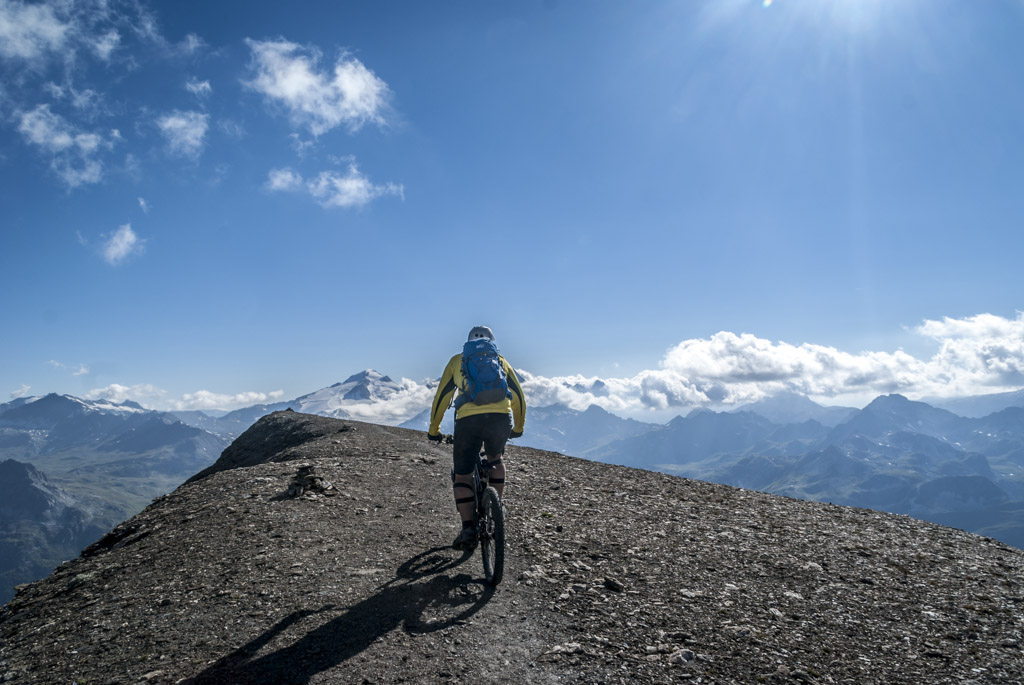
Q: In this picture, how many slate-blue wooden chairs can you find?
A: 0